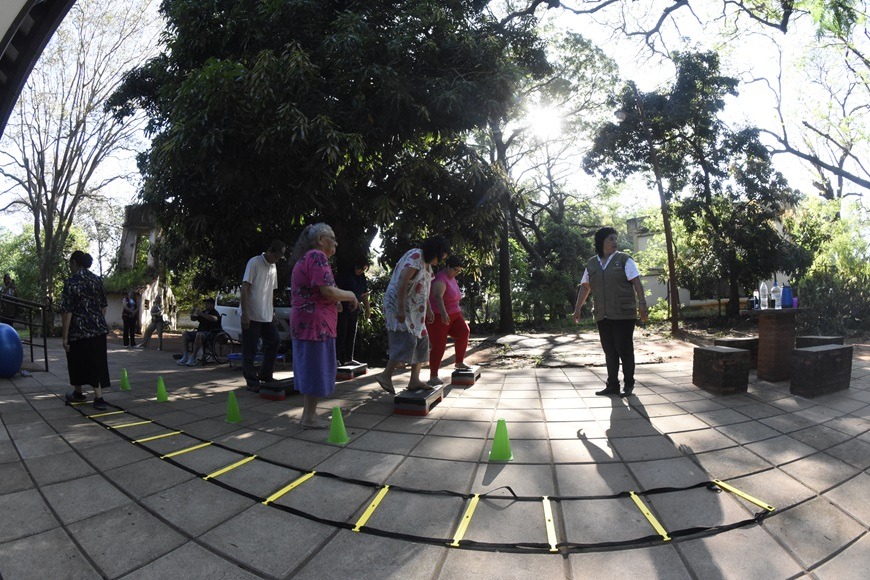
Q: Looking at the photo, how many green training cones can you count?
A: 5